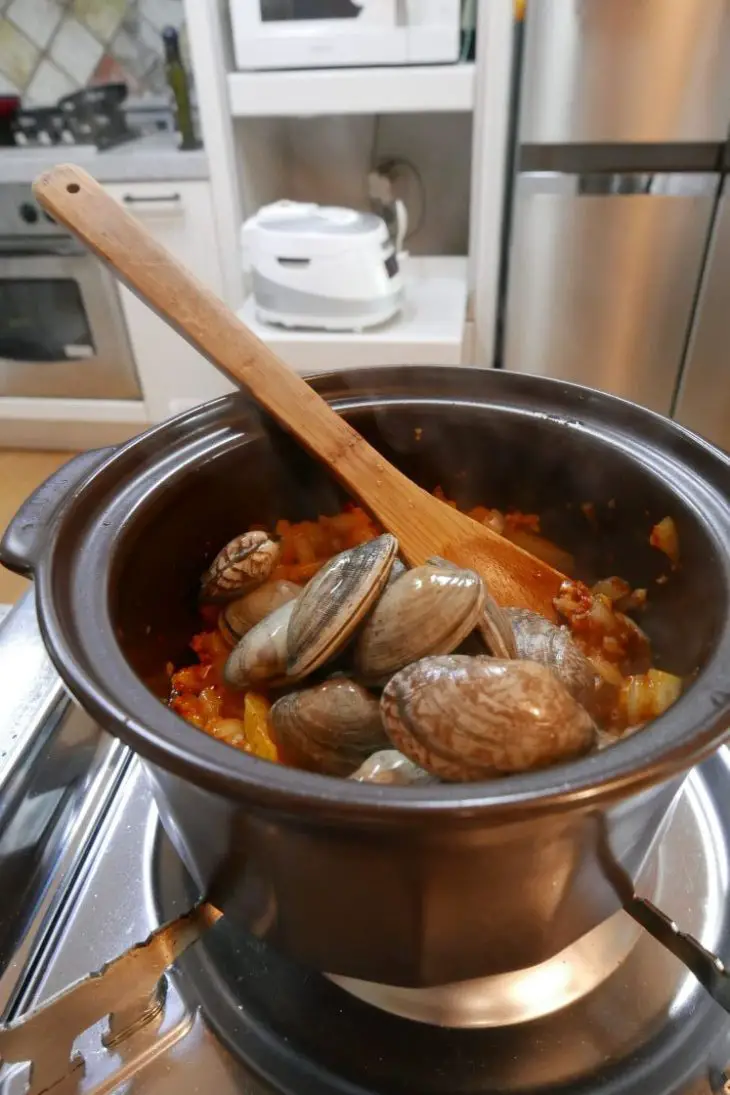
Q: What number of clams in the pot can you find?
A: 11